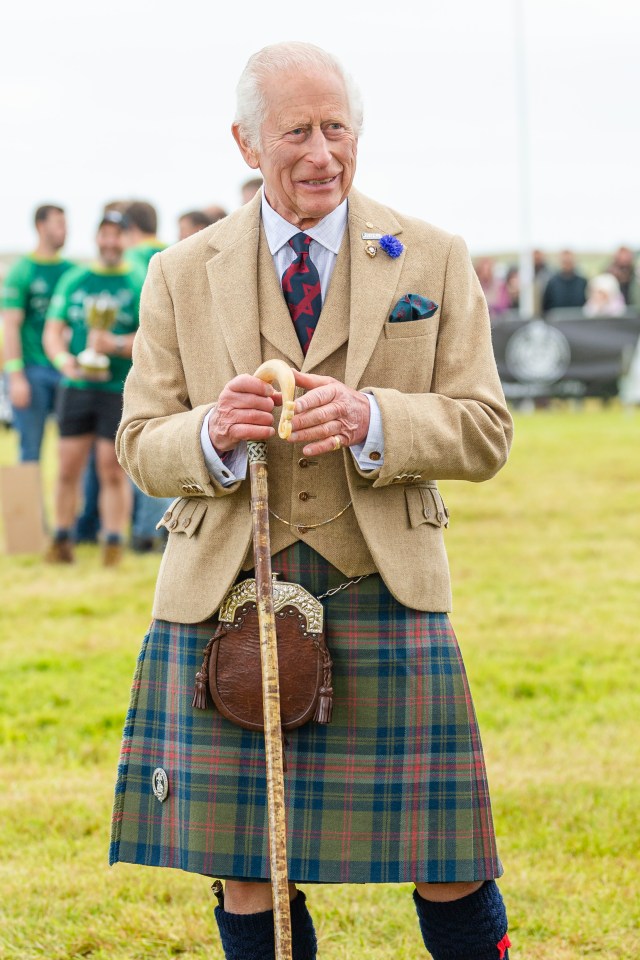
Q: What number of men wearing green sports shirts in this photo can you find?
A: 3